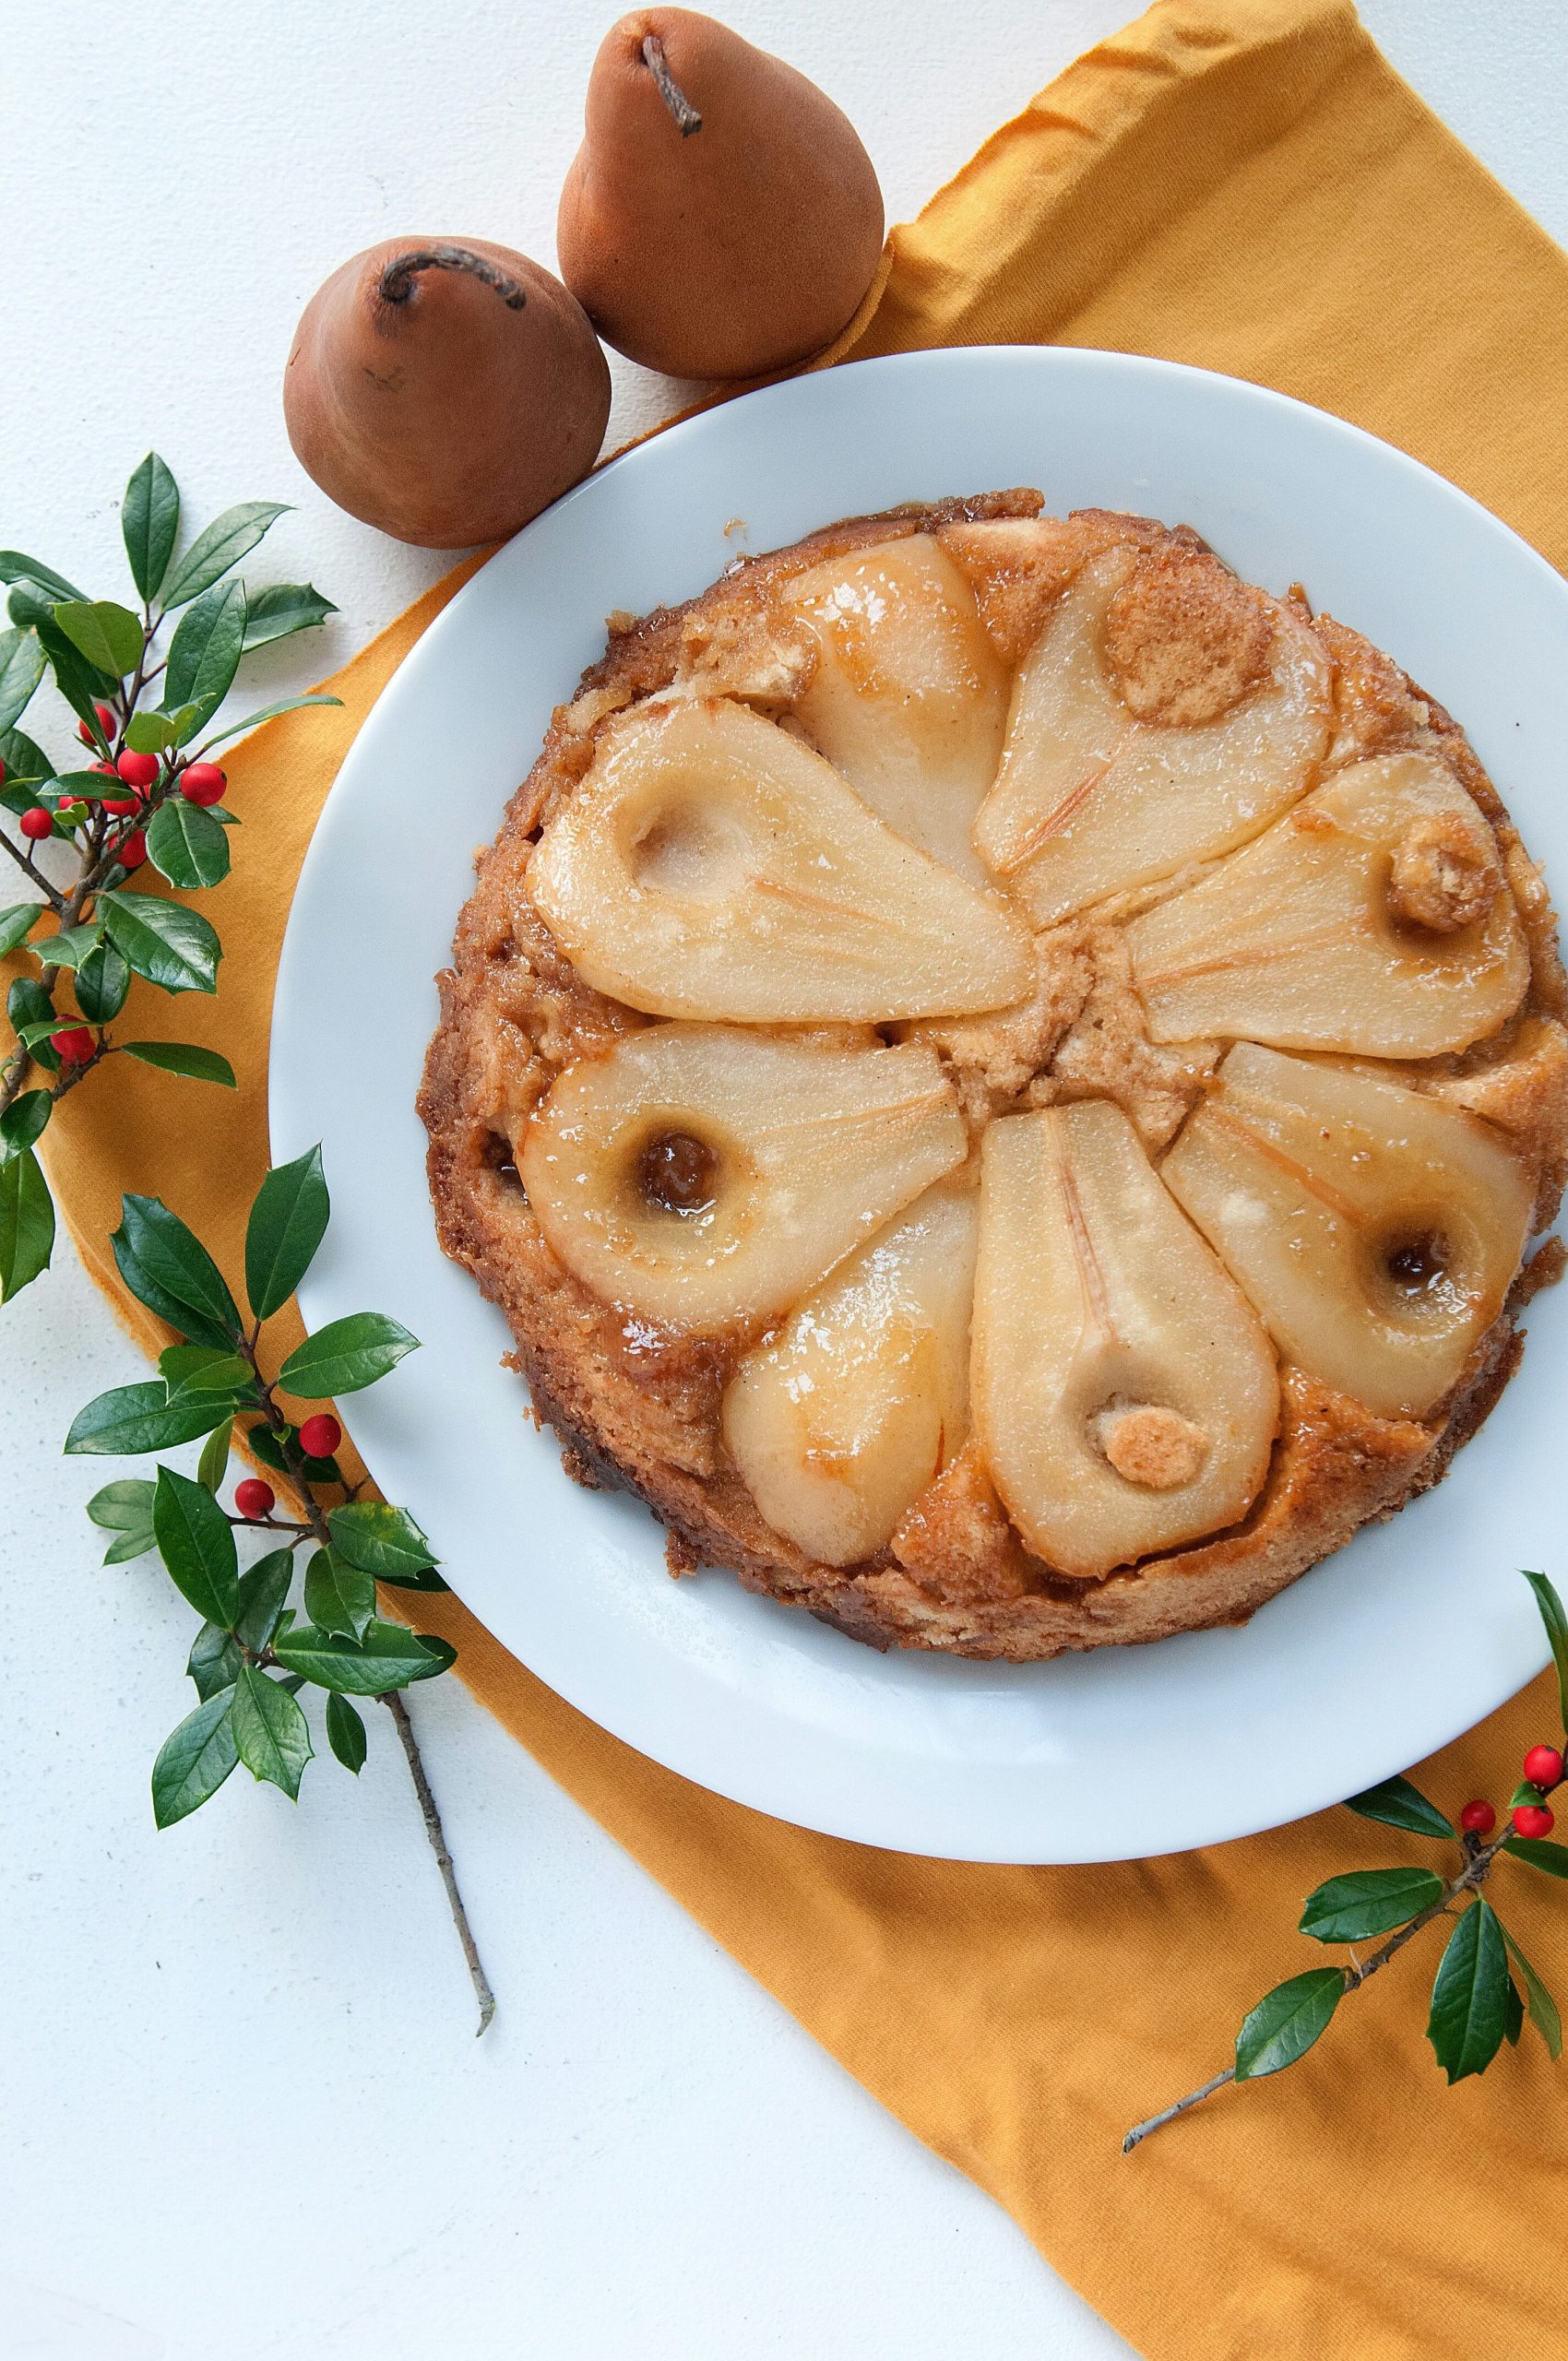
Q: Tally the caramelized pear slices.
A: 8